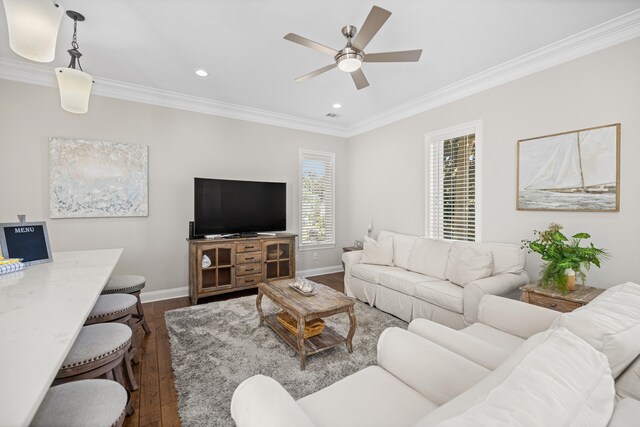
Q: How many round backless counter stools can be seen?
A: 4